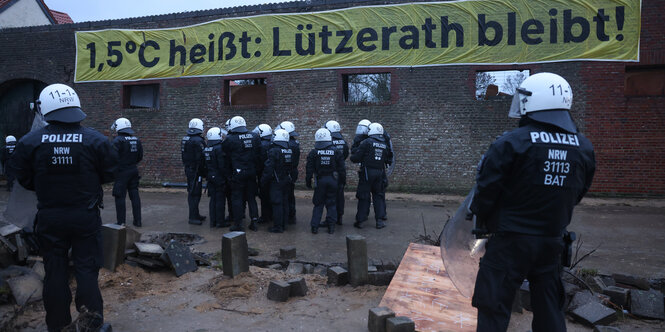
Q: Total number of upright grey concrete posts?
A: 3